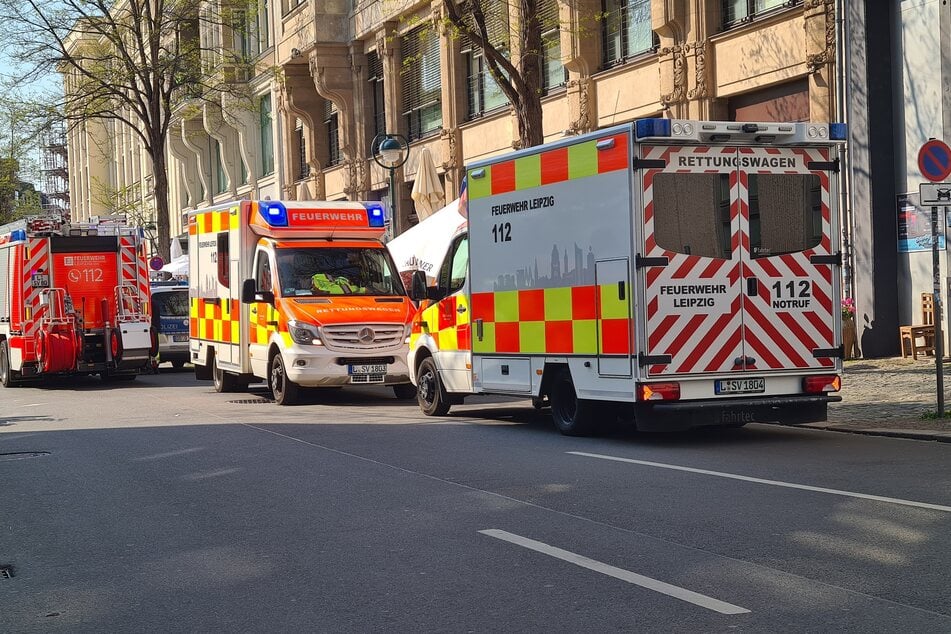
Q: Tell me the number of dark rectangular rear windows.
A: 2